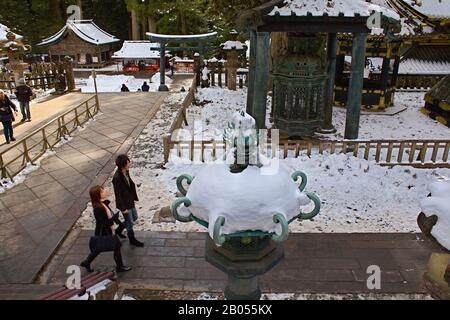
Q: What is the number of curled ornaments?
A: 6